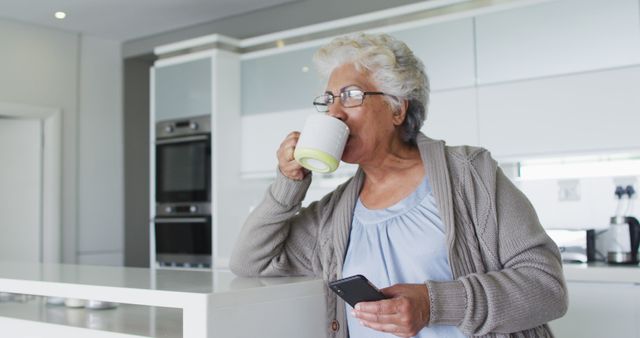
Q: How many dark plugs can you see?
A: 2